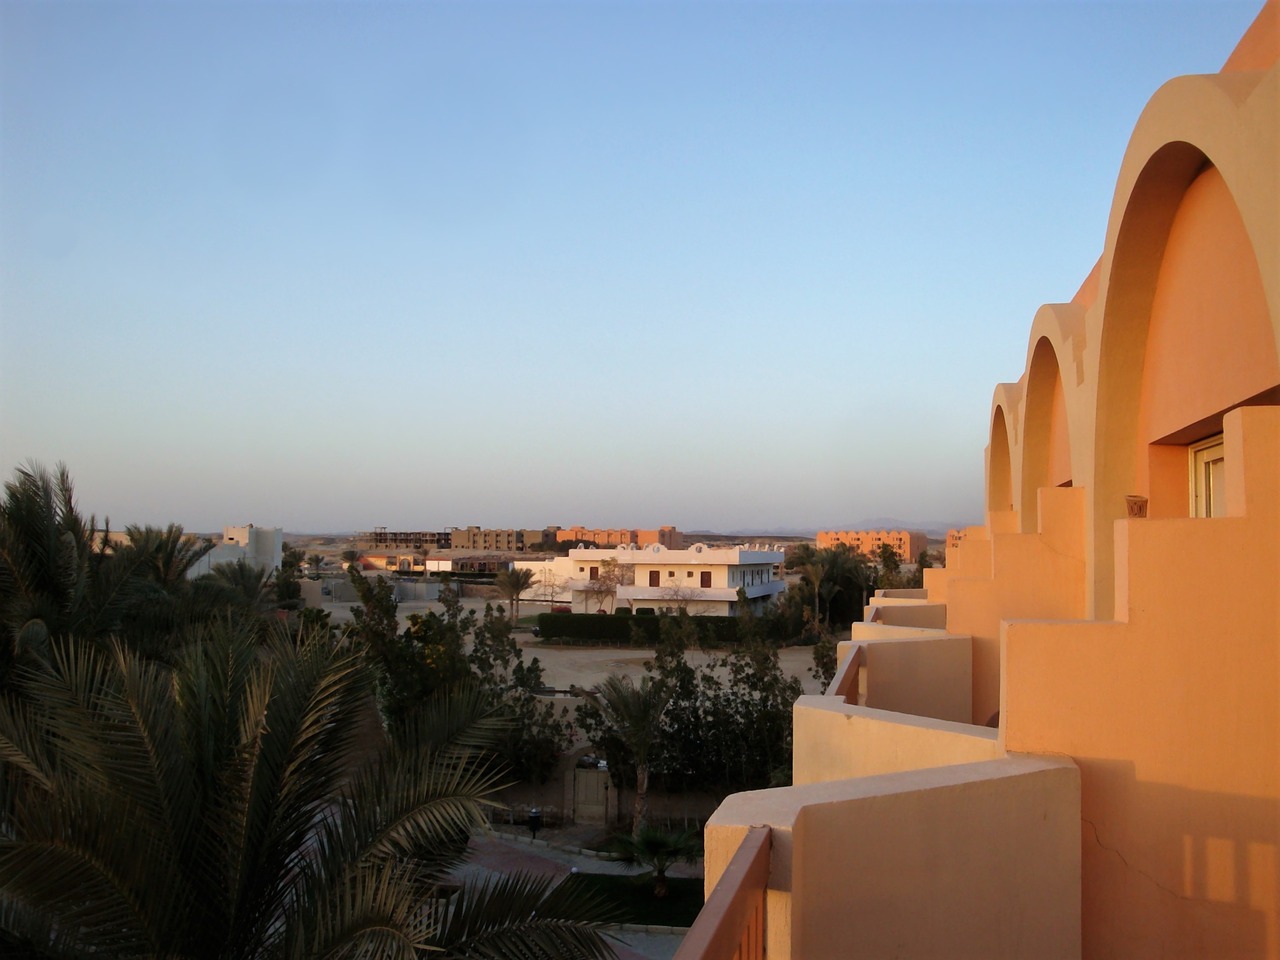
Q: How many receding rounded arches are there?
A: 3